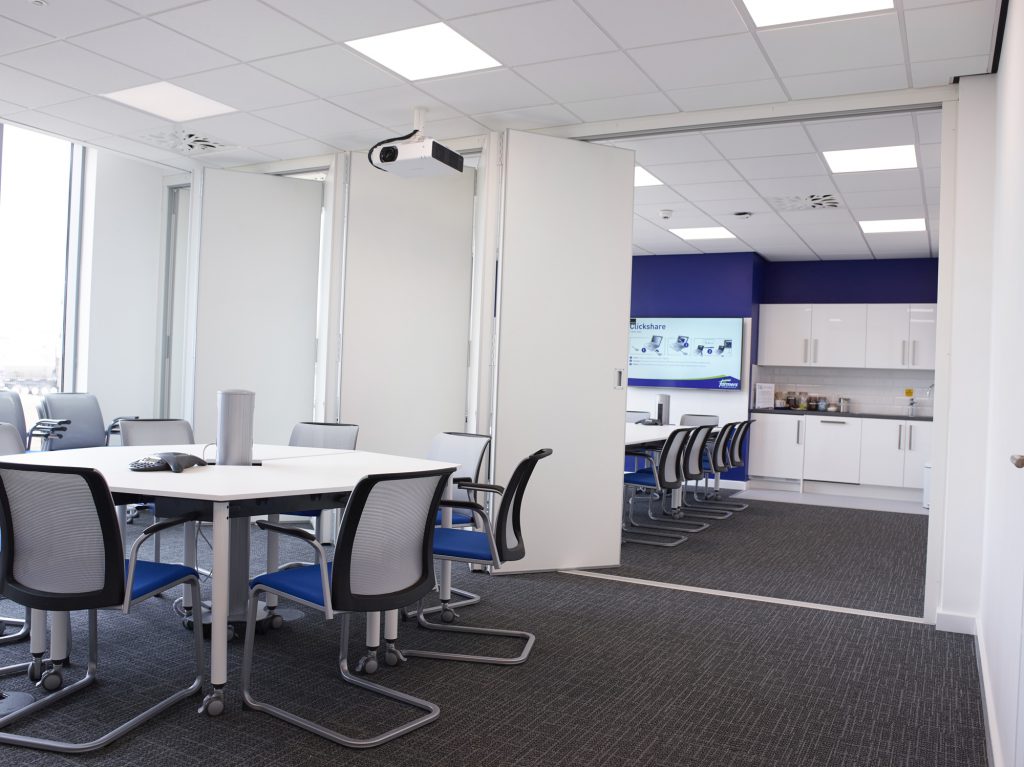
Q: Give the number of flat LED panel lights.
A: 7